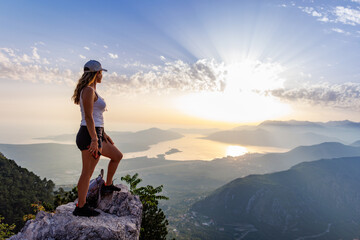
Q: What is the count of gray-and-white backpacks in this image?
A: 1